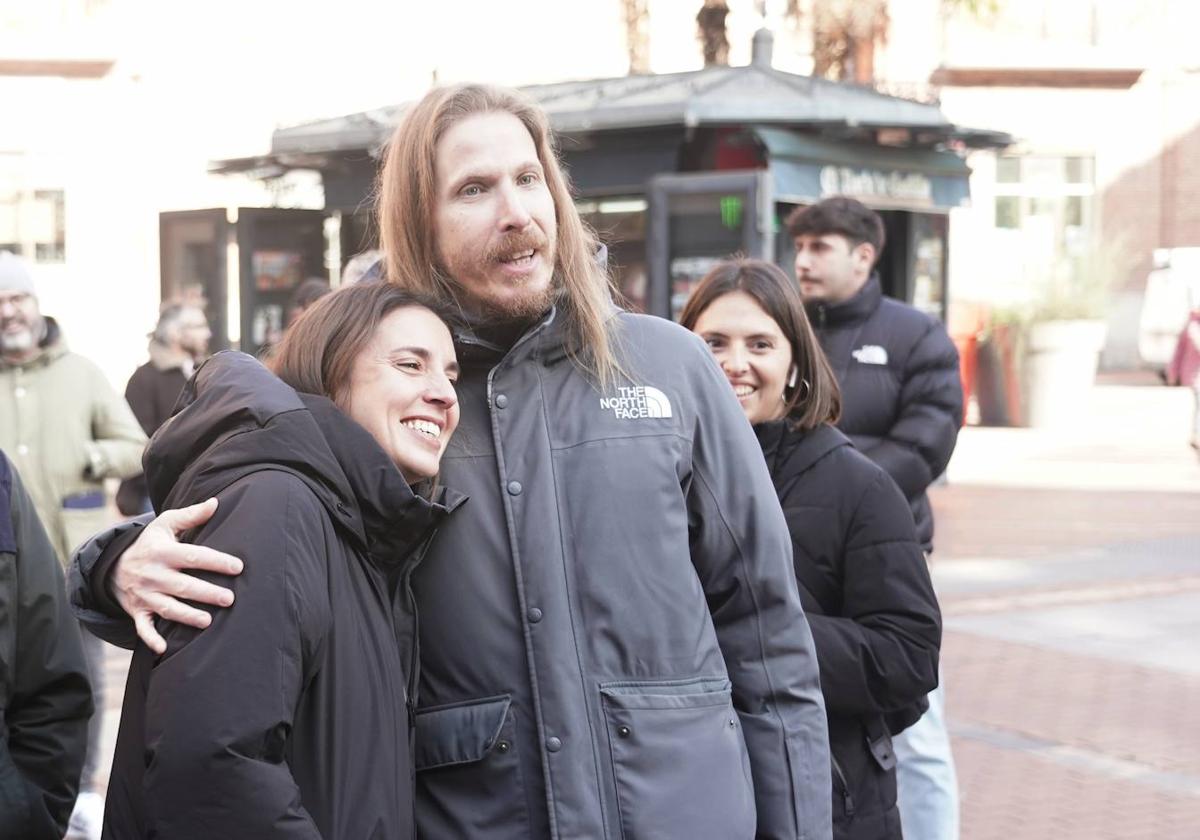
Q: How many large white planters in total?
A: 1